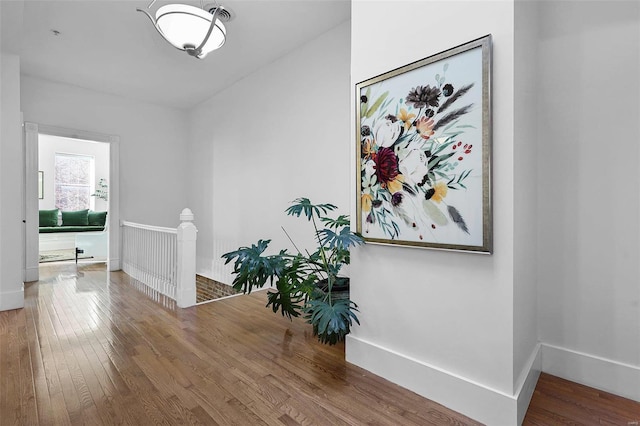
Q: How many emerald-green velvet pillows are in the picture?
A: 3